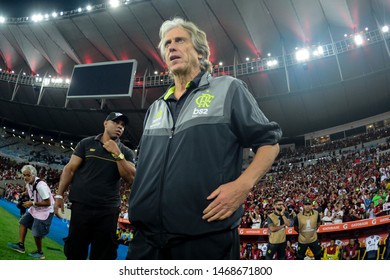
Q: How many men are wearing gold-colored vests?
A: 2